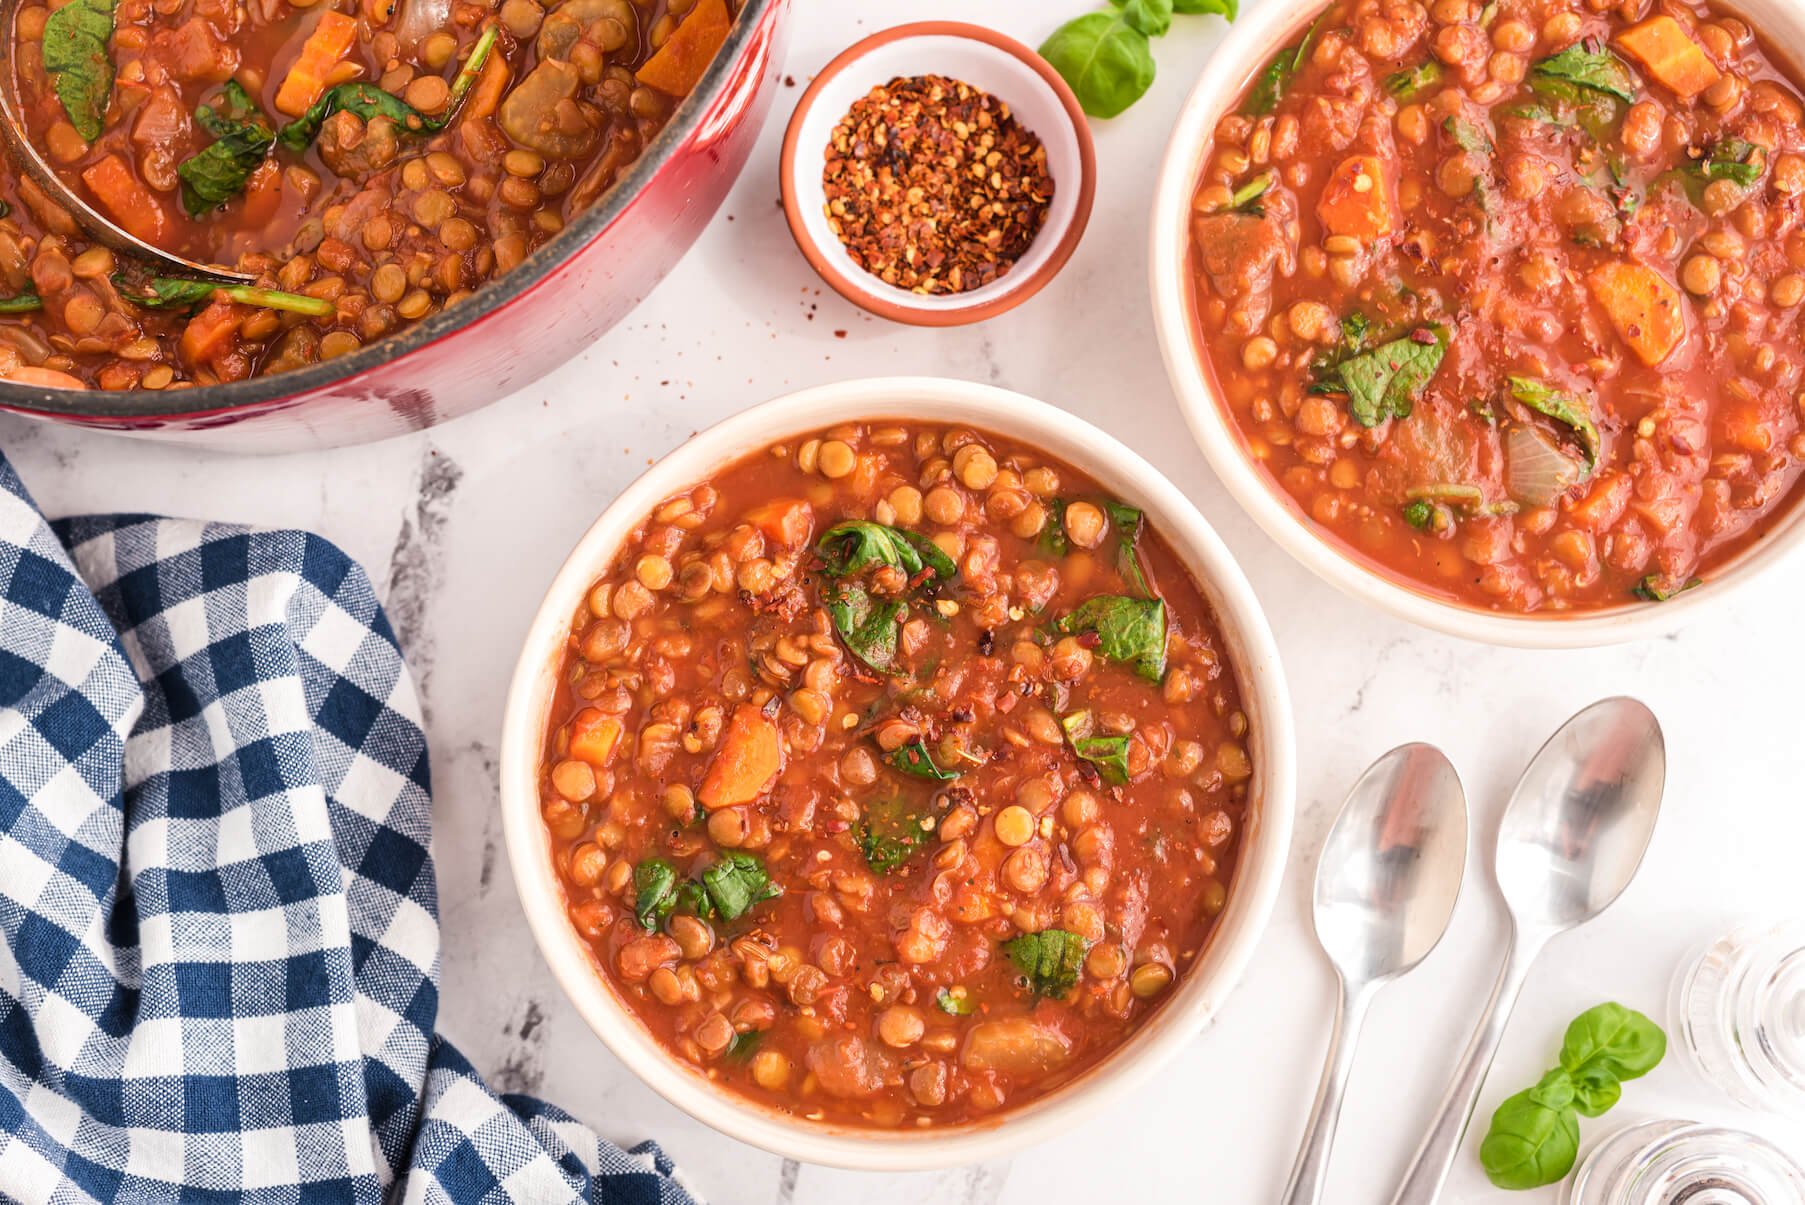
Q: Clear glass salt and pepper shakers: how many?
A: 2